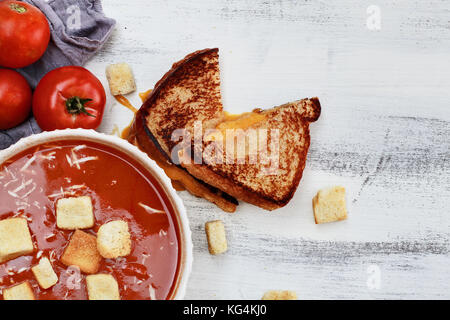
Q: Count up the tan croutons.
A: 11